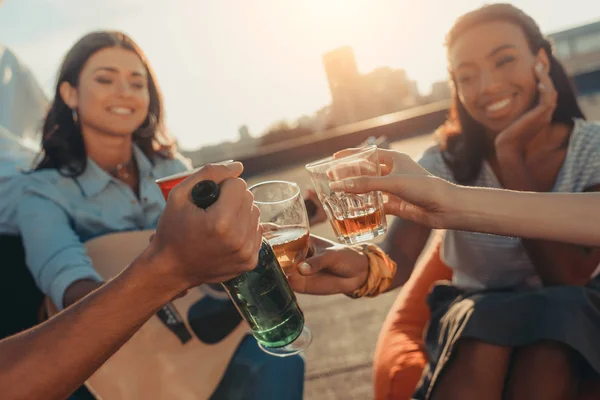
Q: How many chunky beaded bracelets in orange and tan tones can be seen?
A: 1